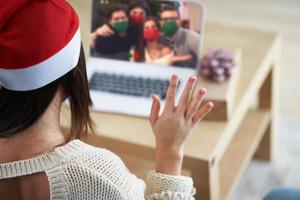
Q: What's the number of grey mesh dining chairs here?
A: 0